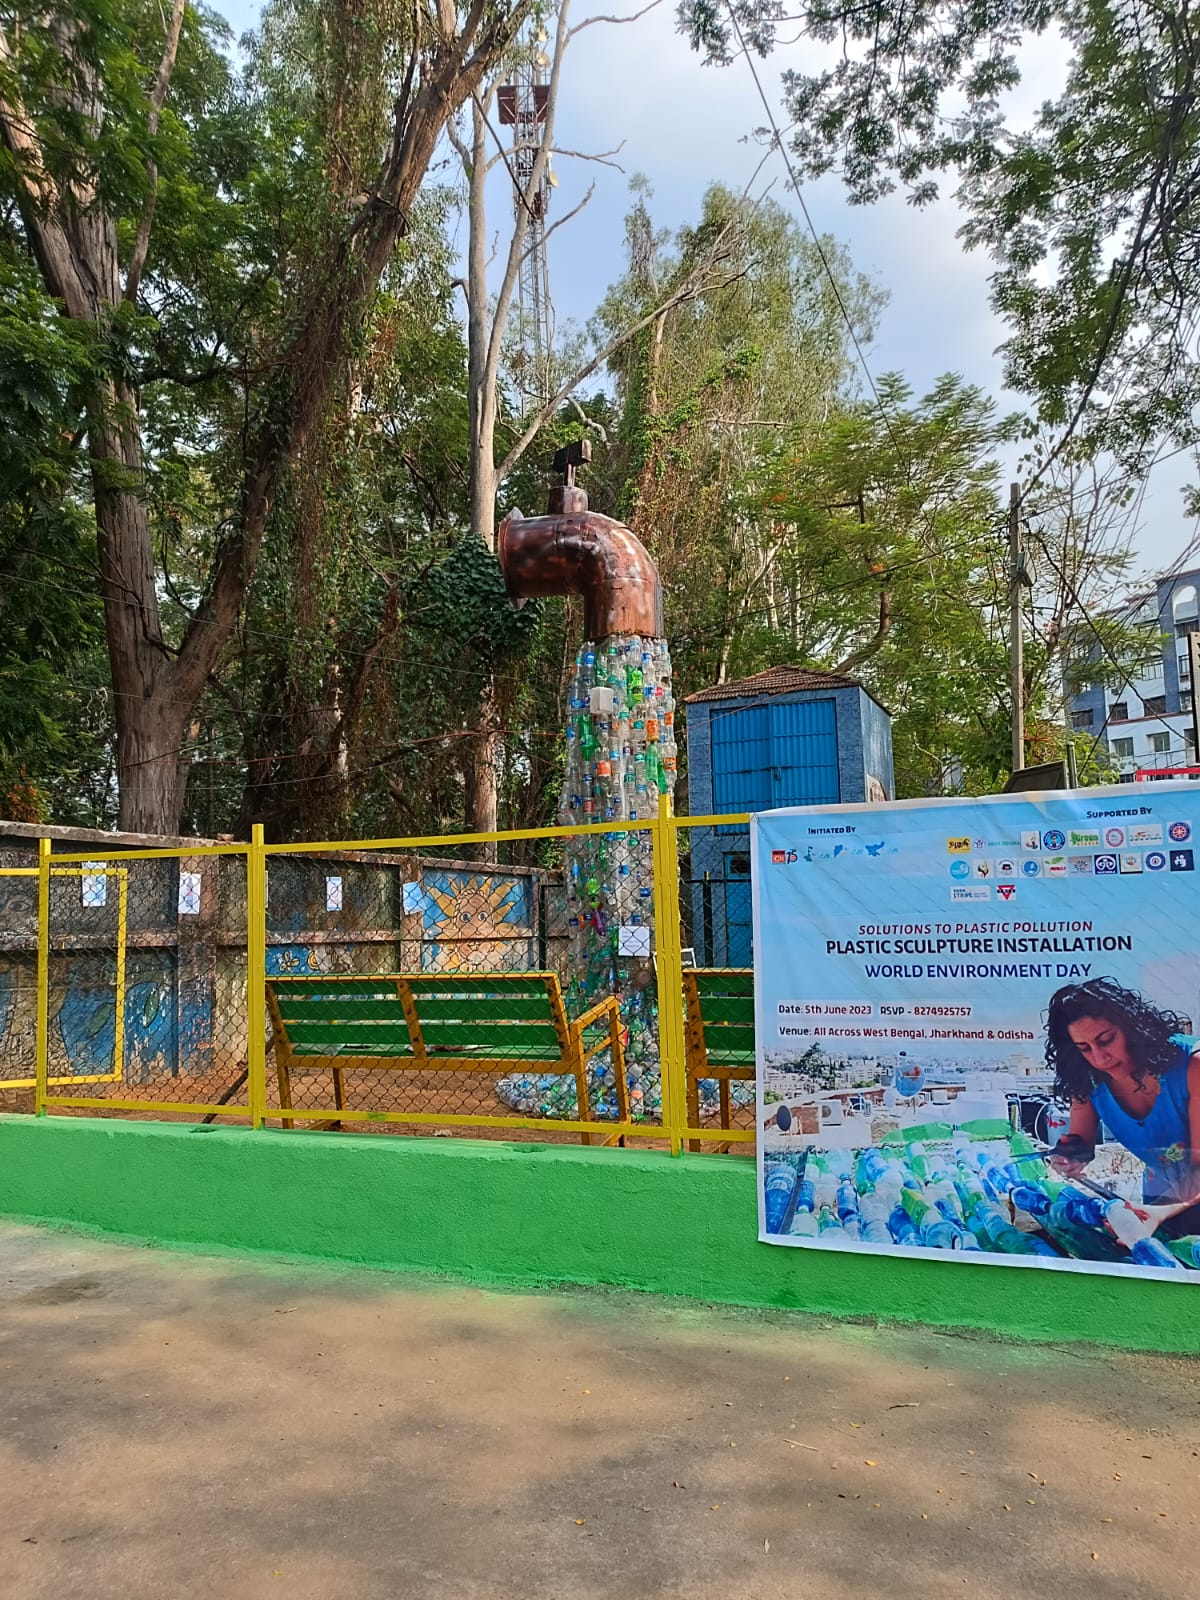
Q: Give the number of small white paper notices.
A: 5